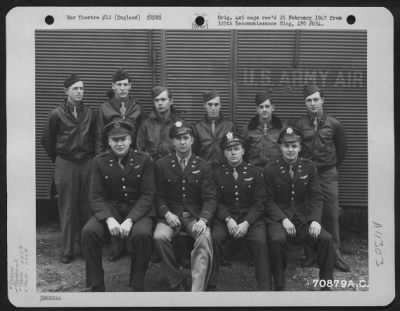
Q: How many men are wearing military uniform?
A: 10